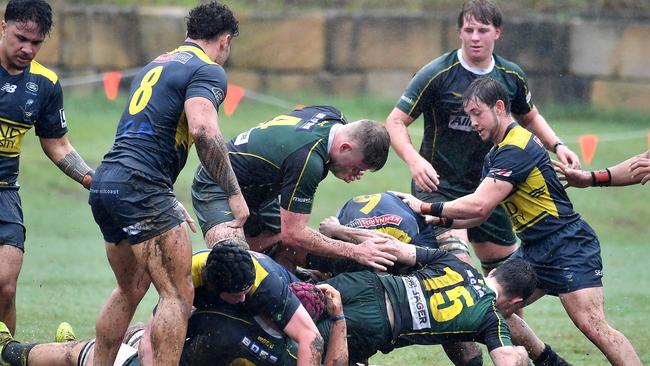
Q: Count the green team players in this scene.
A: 4